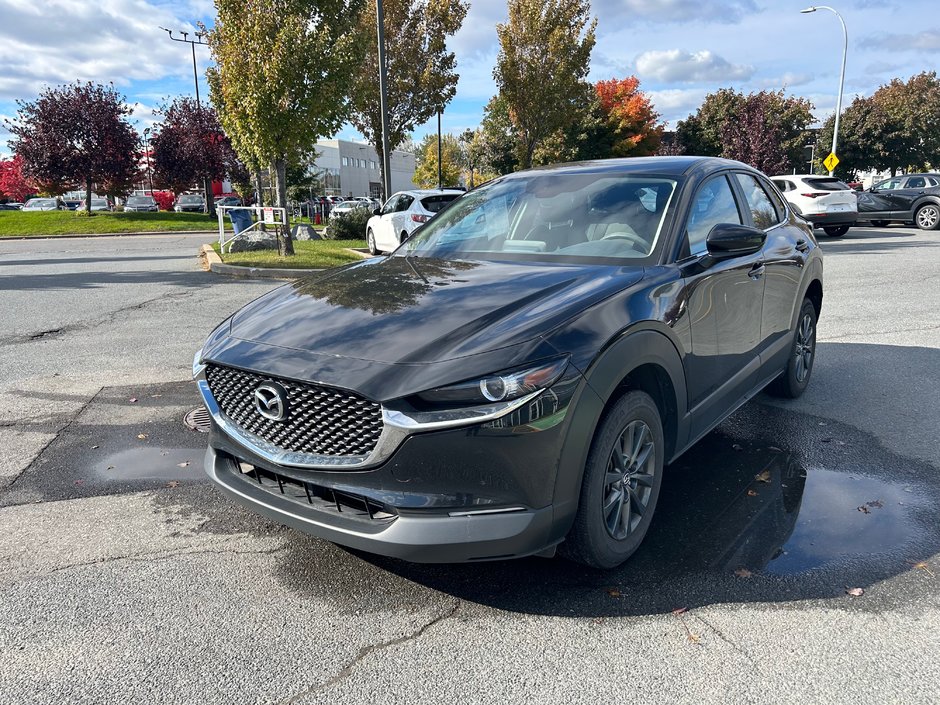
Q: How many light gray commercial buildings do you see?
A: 1